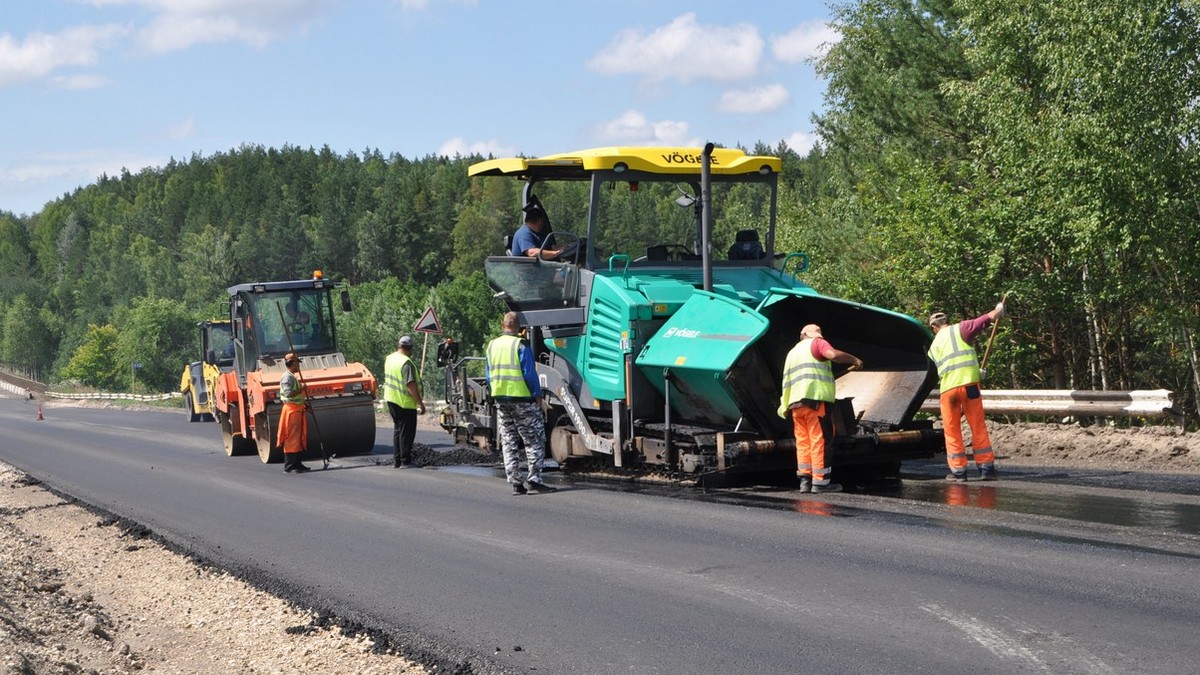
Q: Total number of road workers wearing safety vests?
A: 5